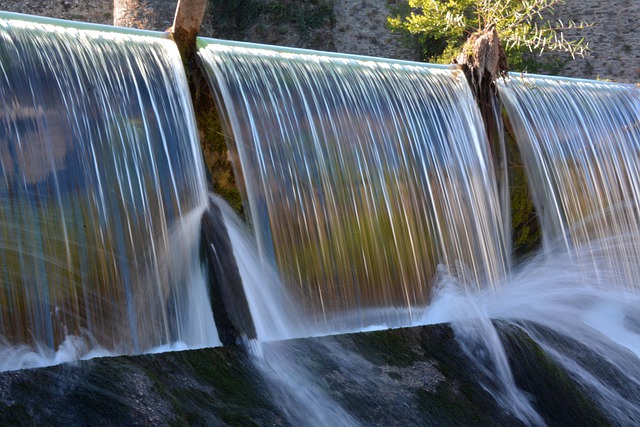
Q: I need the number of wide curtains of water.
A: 3